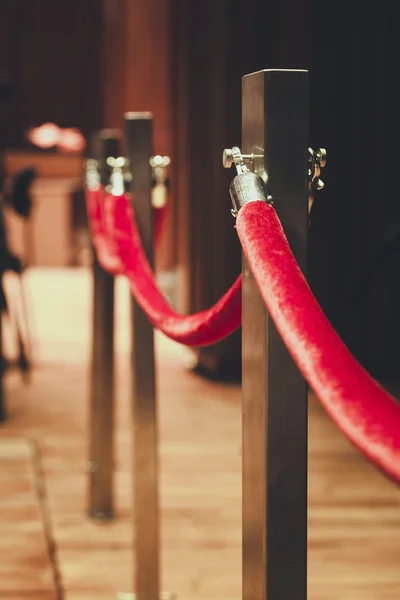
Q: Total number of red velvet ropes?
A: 3